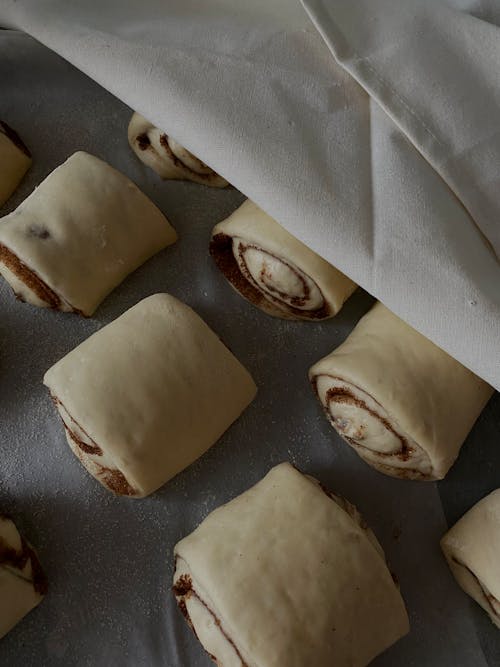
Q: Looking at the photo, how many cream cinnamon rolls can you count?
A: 9